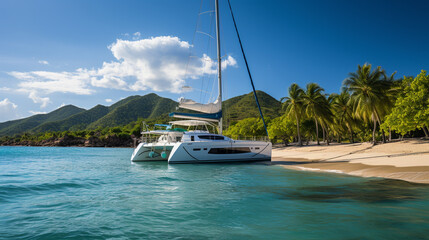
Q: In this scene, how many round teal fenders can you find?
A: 2